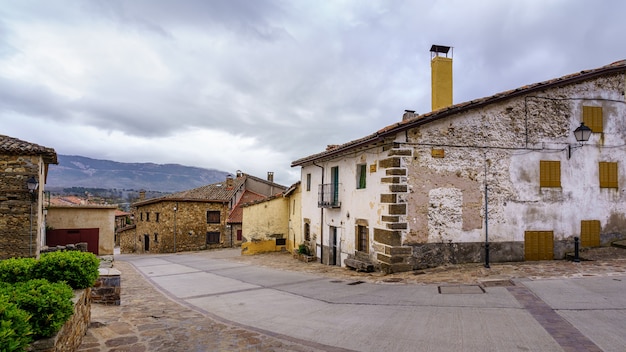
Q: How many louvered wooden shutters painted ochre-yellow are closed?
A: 5